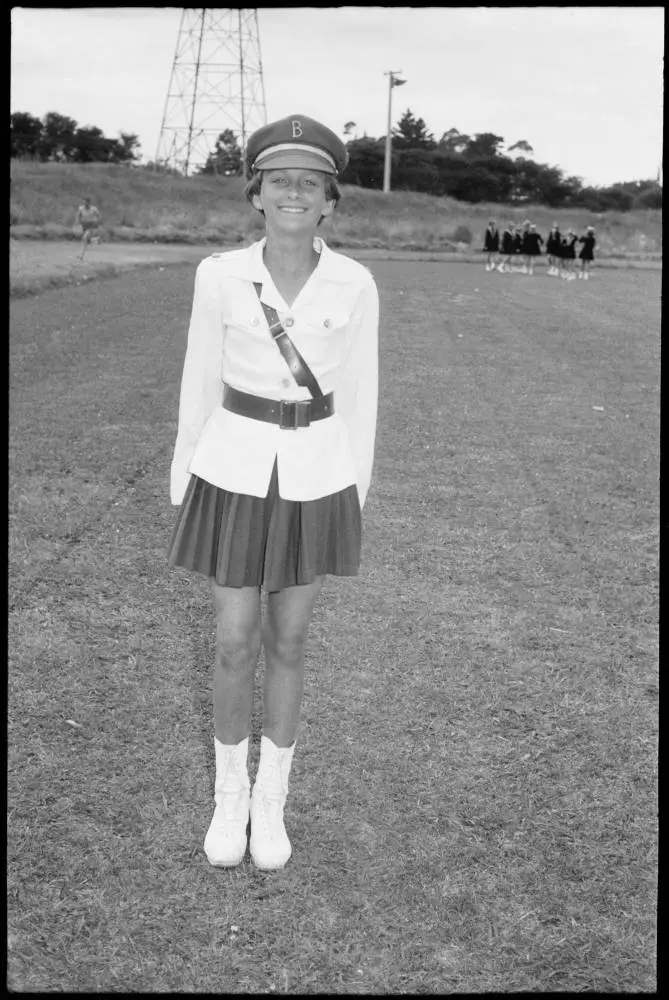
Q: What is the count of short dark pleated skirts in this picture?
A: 1